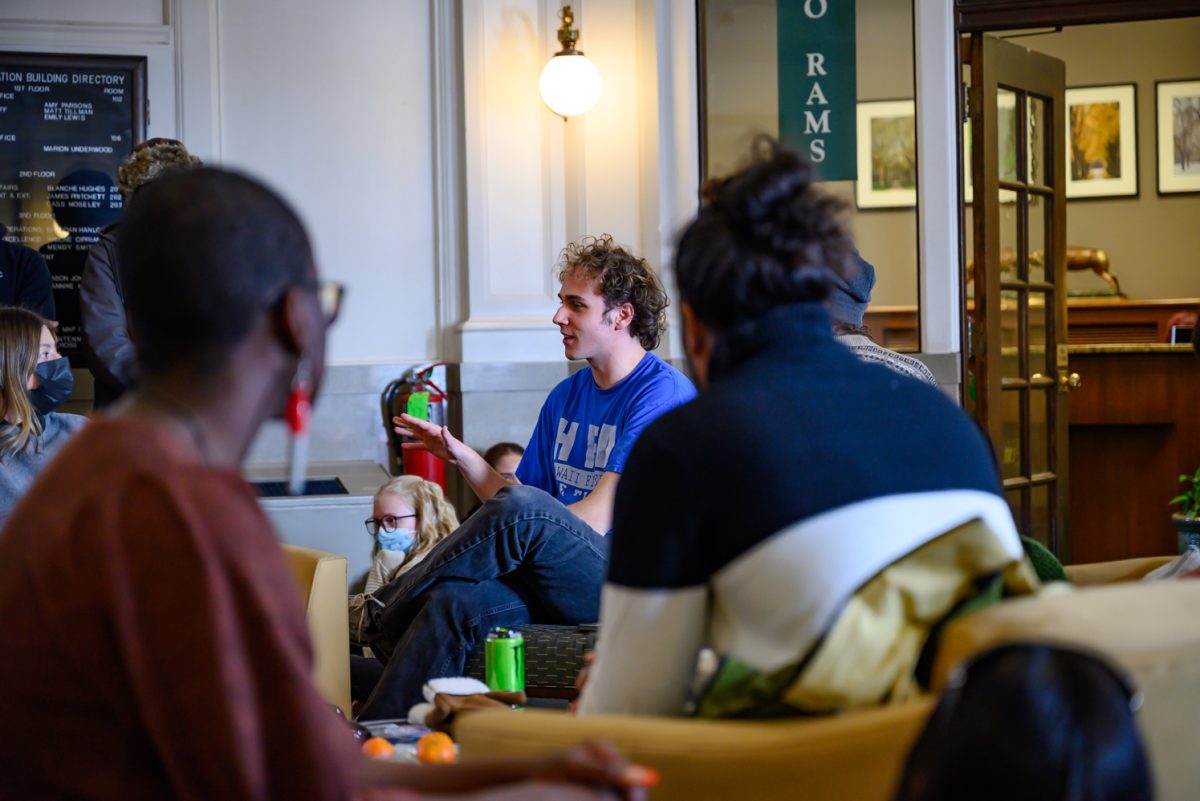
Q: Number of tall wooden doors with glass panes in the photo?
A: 1